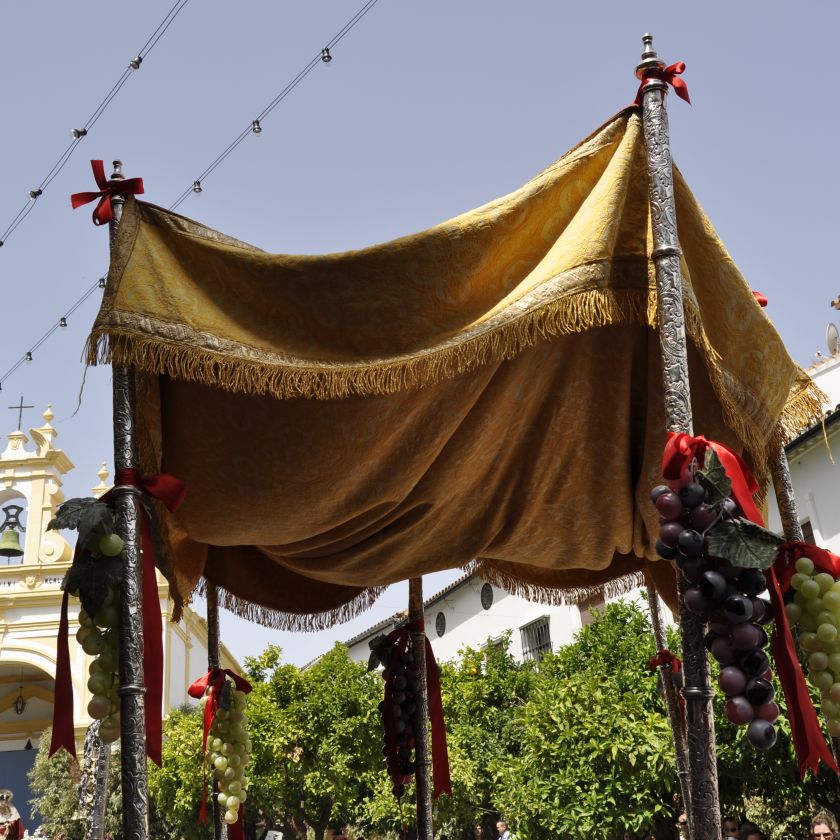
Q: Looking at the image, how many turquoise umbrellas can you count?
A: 0